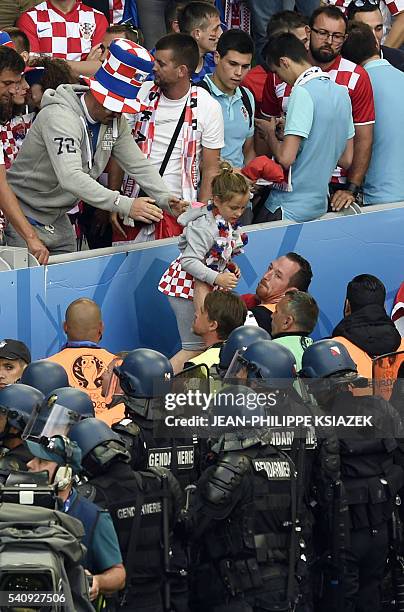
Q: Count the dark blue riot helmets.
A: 9